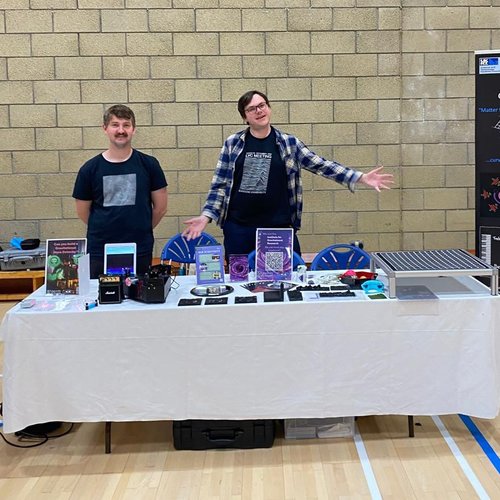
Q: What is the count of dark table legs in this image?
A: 2